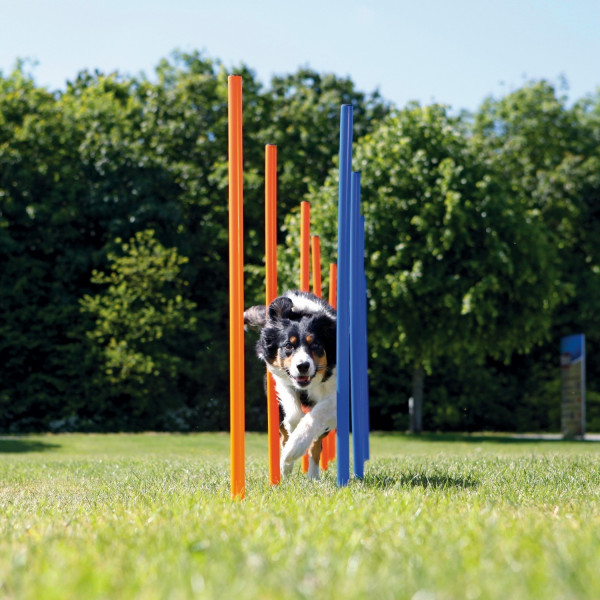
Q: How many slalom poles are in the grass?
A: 8